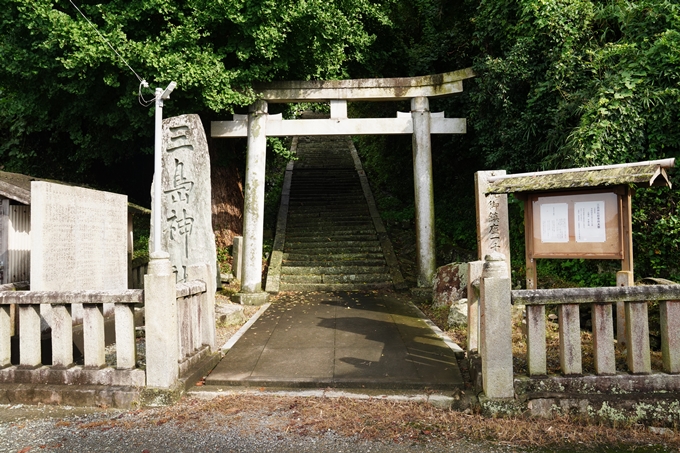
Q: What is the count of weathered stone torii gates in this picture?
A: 1